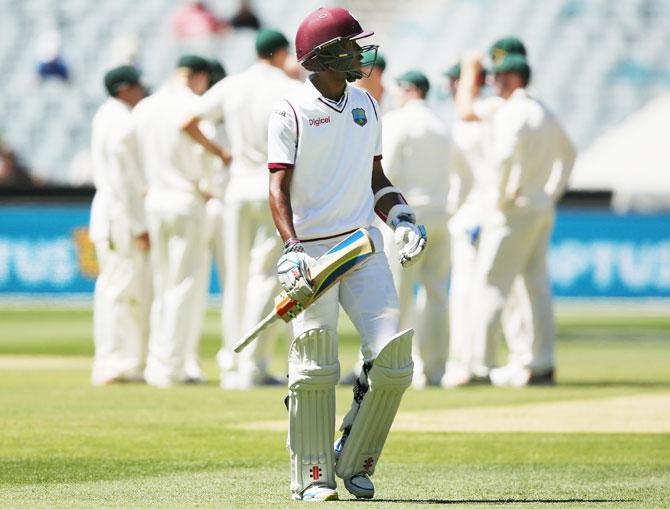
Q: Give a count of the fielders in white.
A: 9